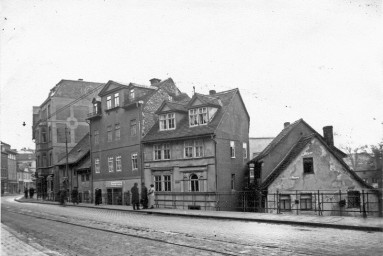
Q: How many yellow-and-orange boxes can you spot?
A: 0